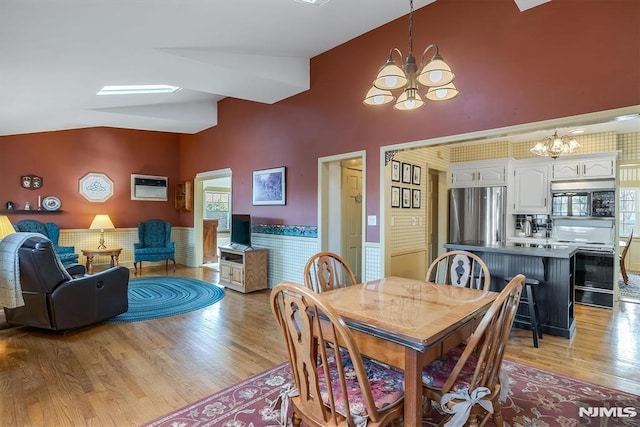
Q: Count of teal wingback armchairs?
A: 2